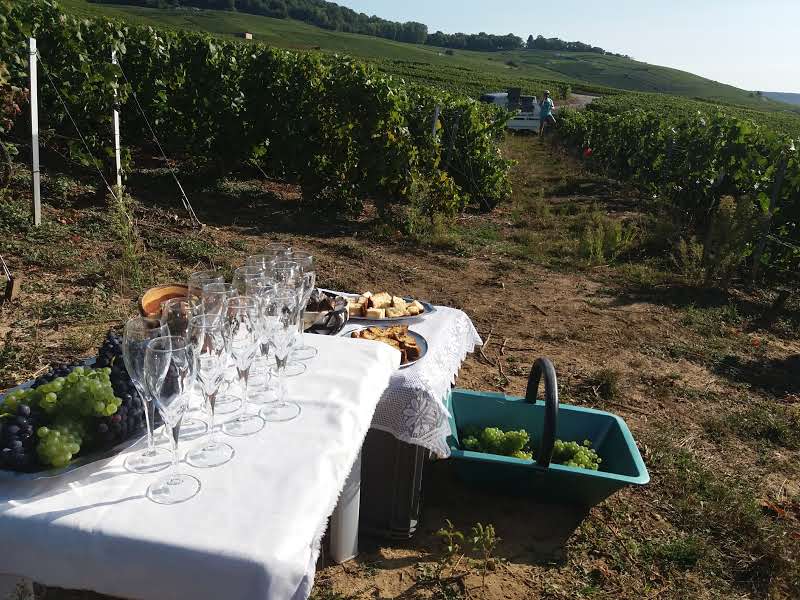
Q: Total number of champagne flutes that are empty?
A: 14